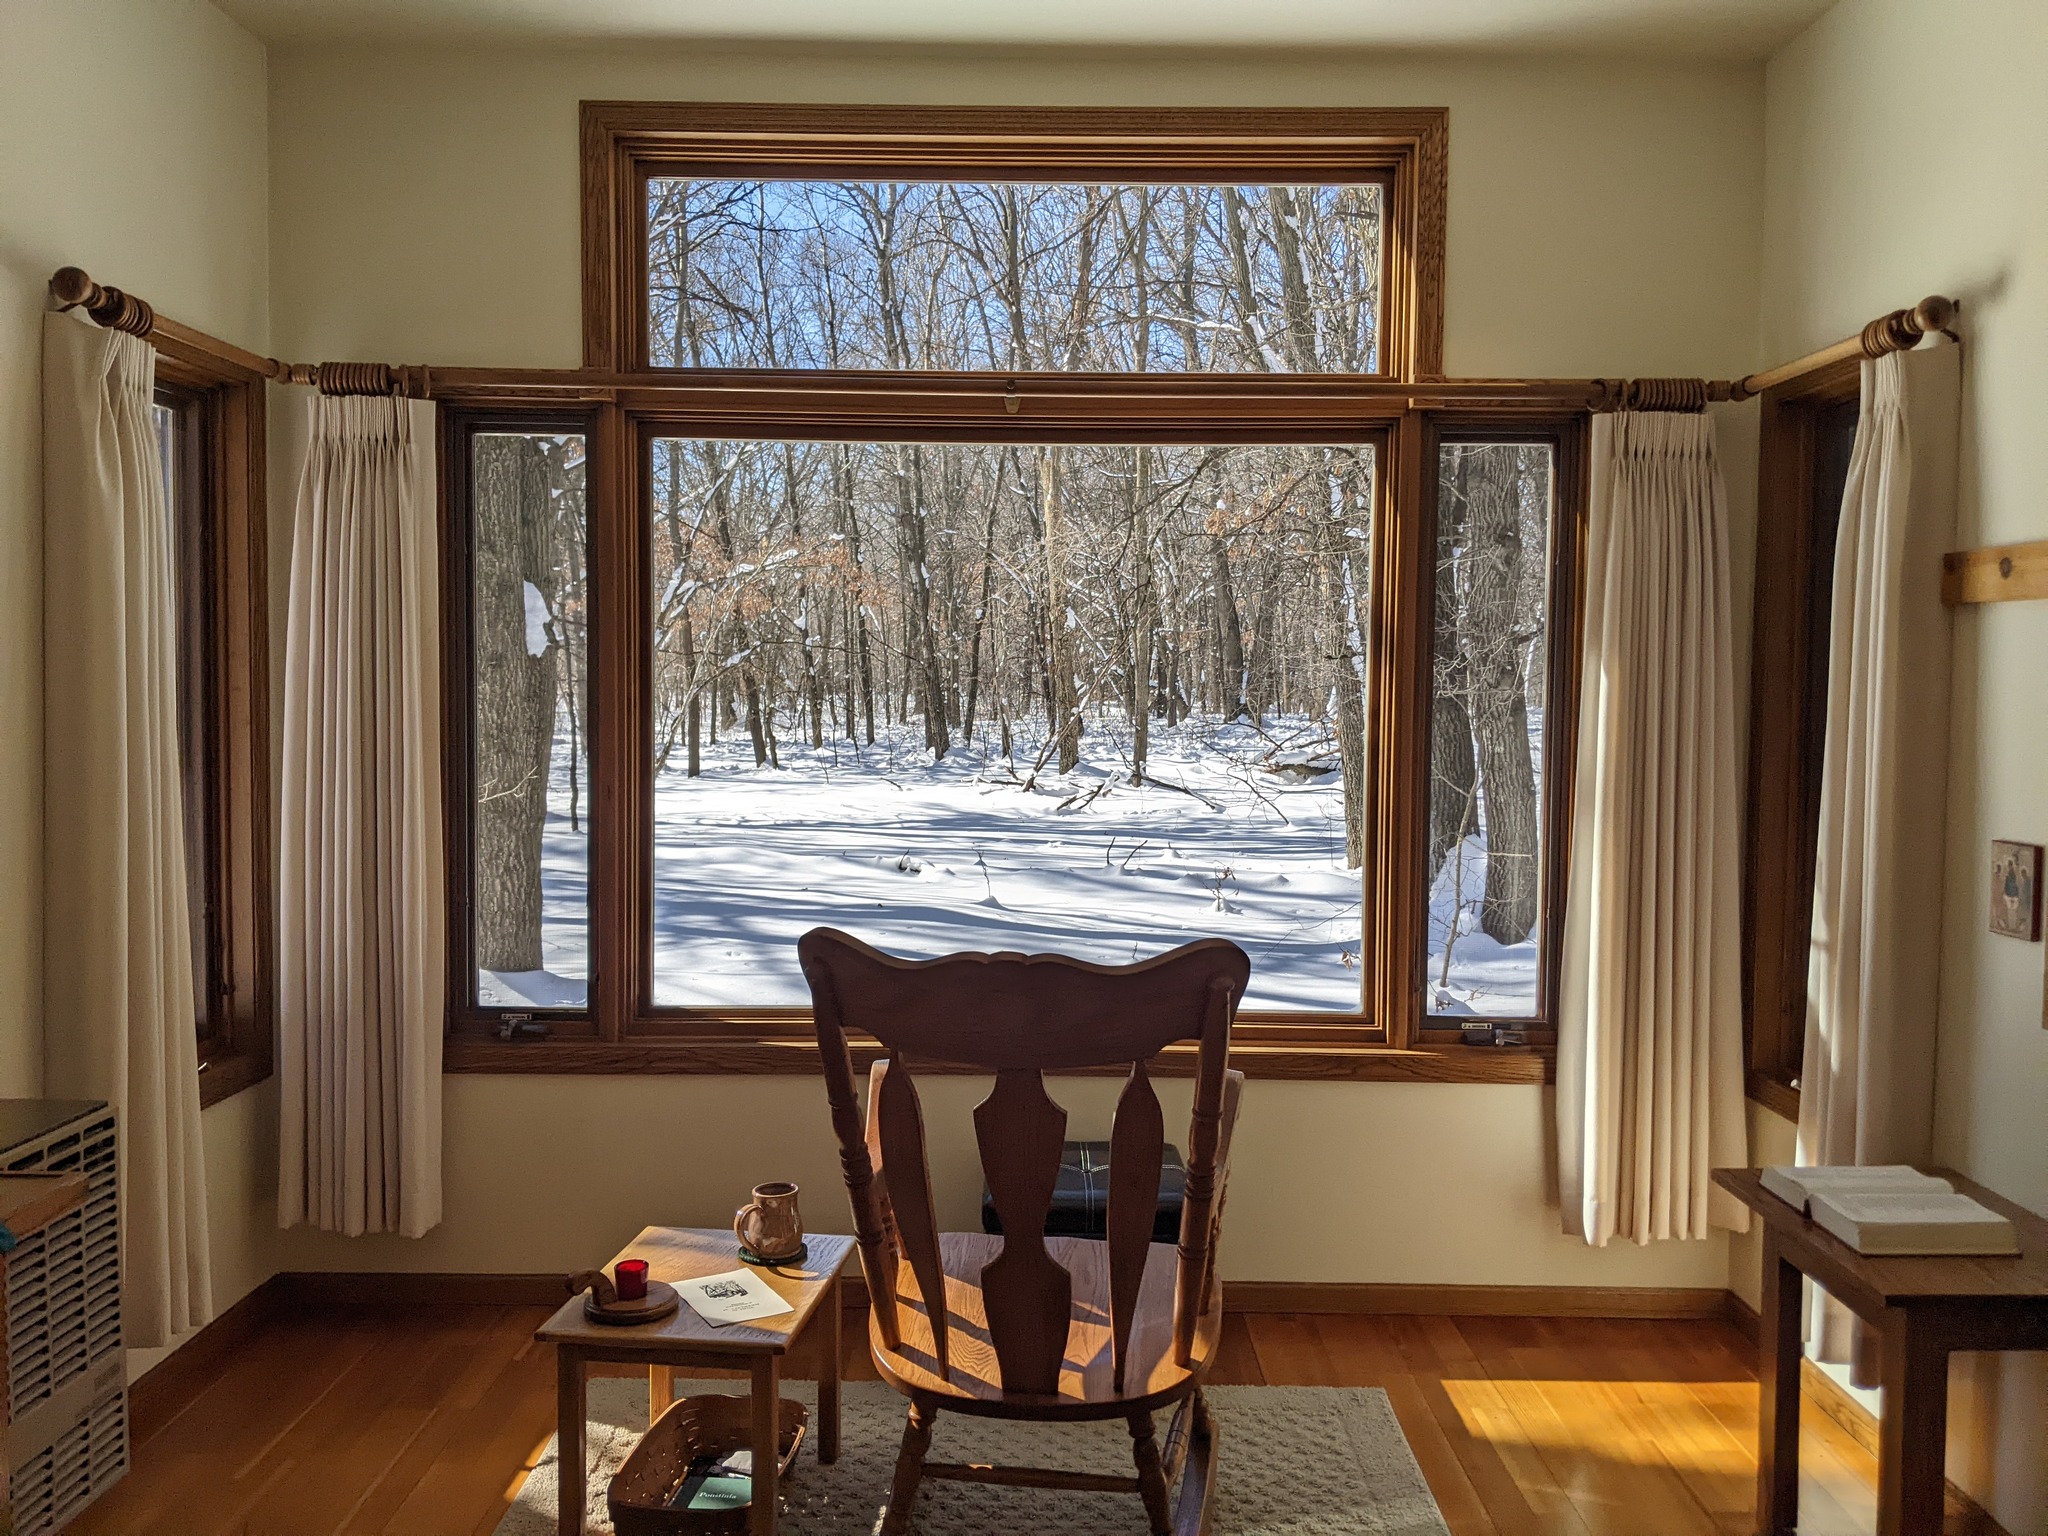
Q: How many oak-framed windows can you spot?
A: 6